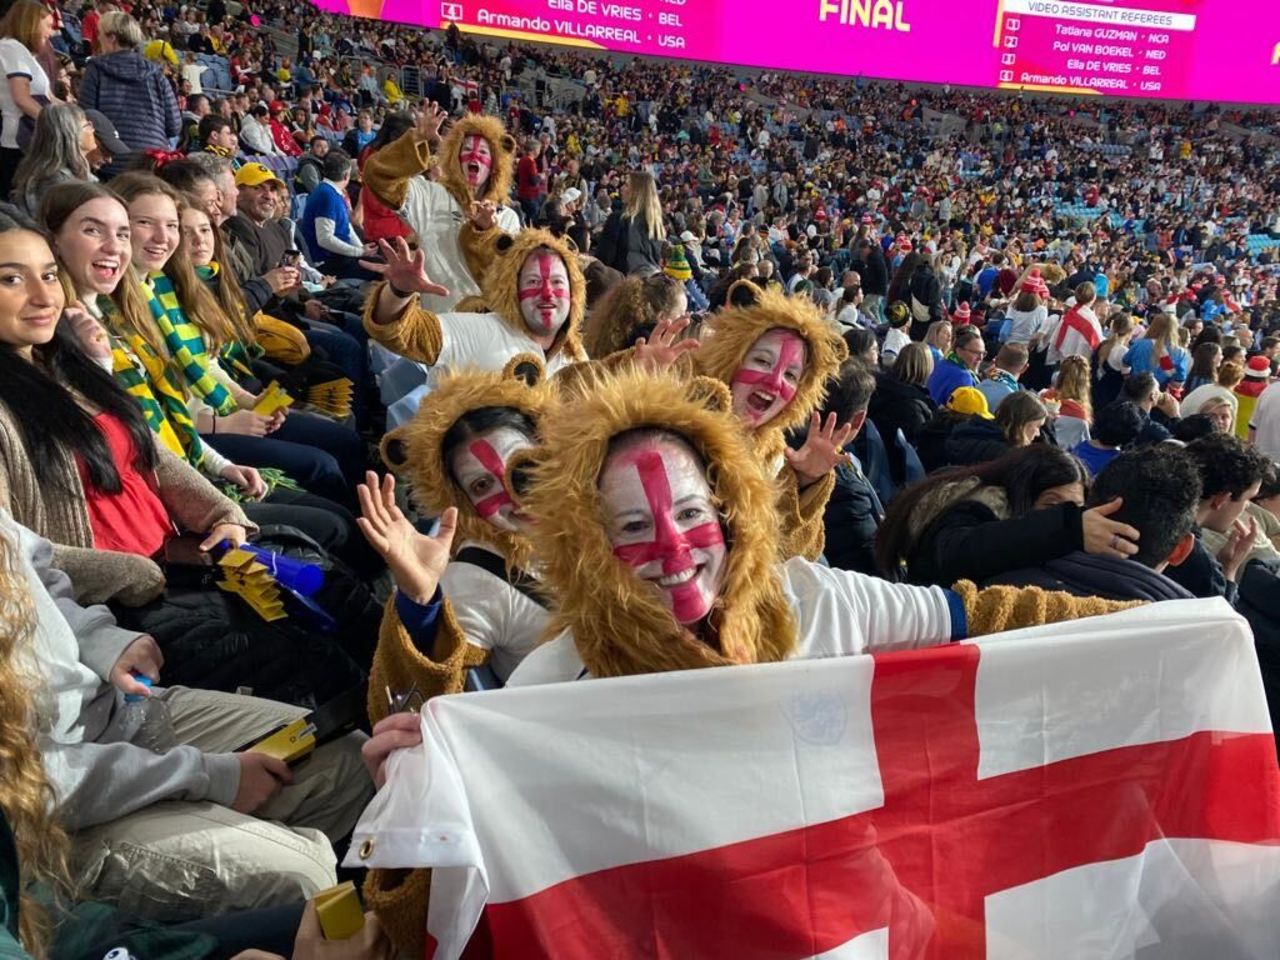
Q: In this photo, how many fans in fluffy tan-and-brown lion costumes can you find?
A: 5